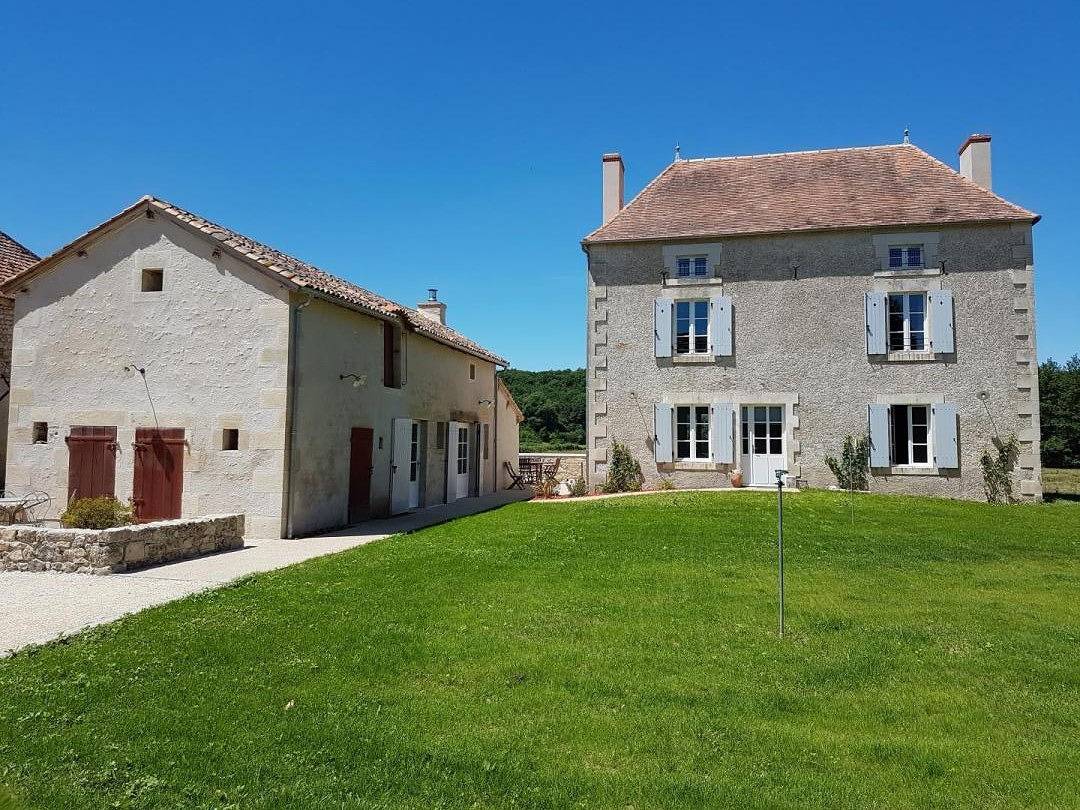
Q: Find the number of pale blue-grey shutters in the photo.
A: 8